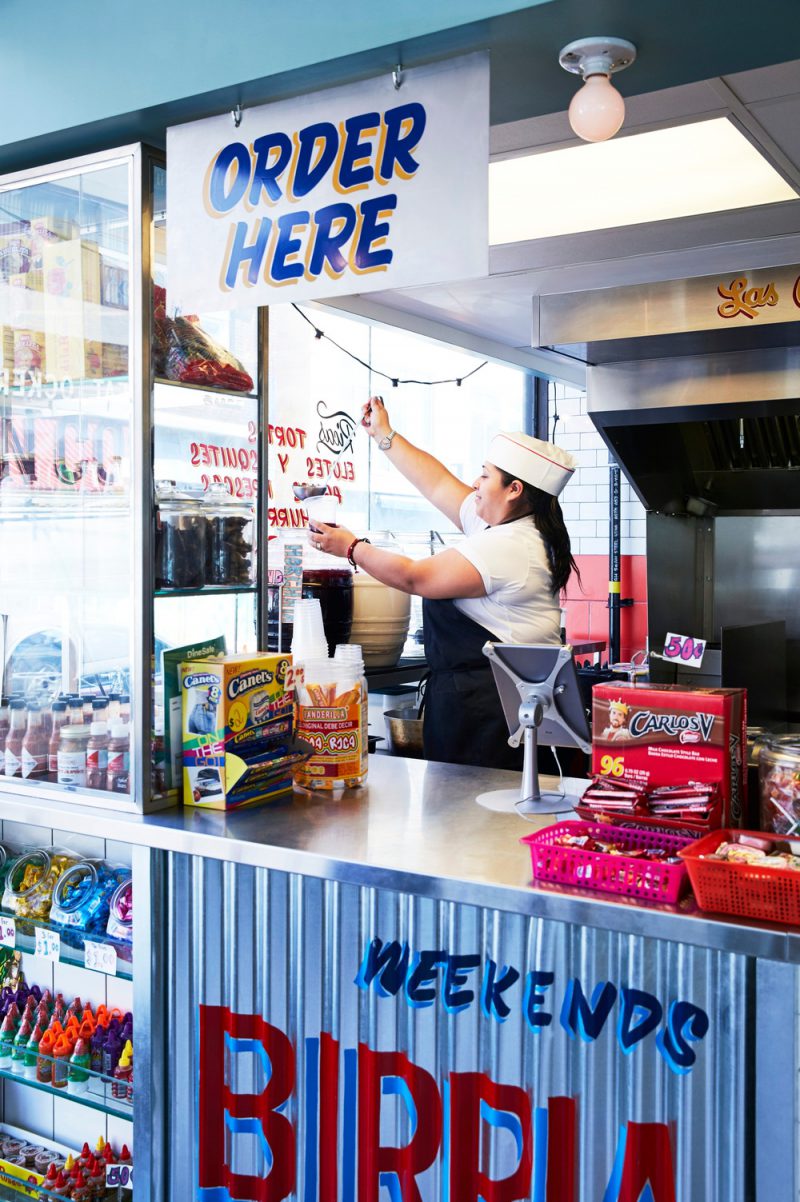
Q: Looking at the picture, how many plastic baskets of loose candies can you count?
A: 2